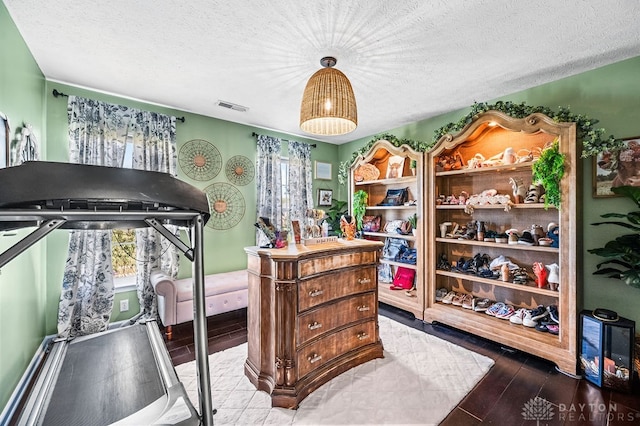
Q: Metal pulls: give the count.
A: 6